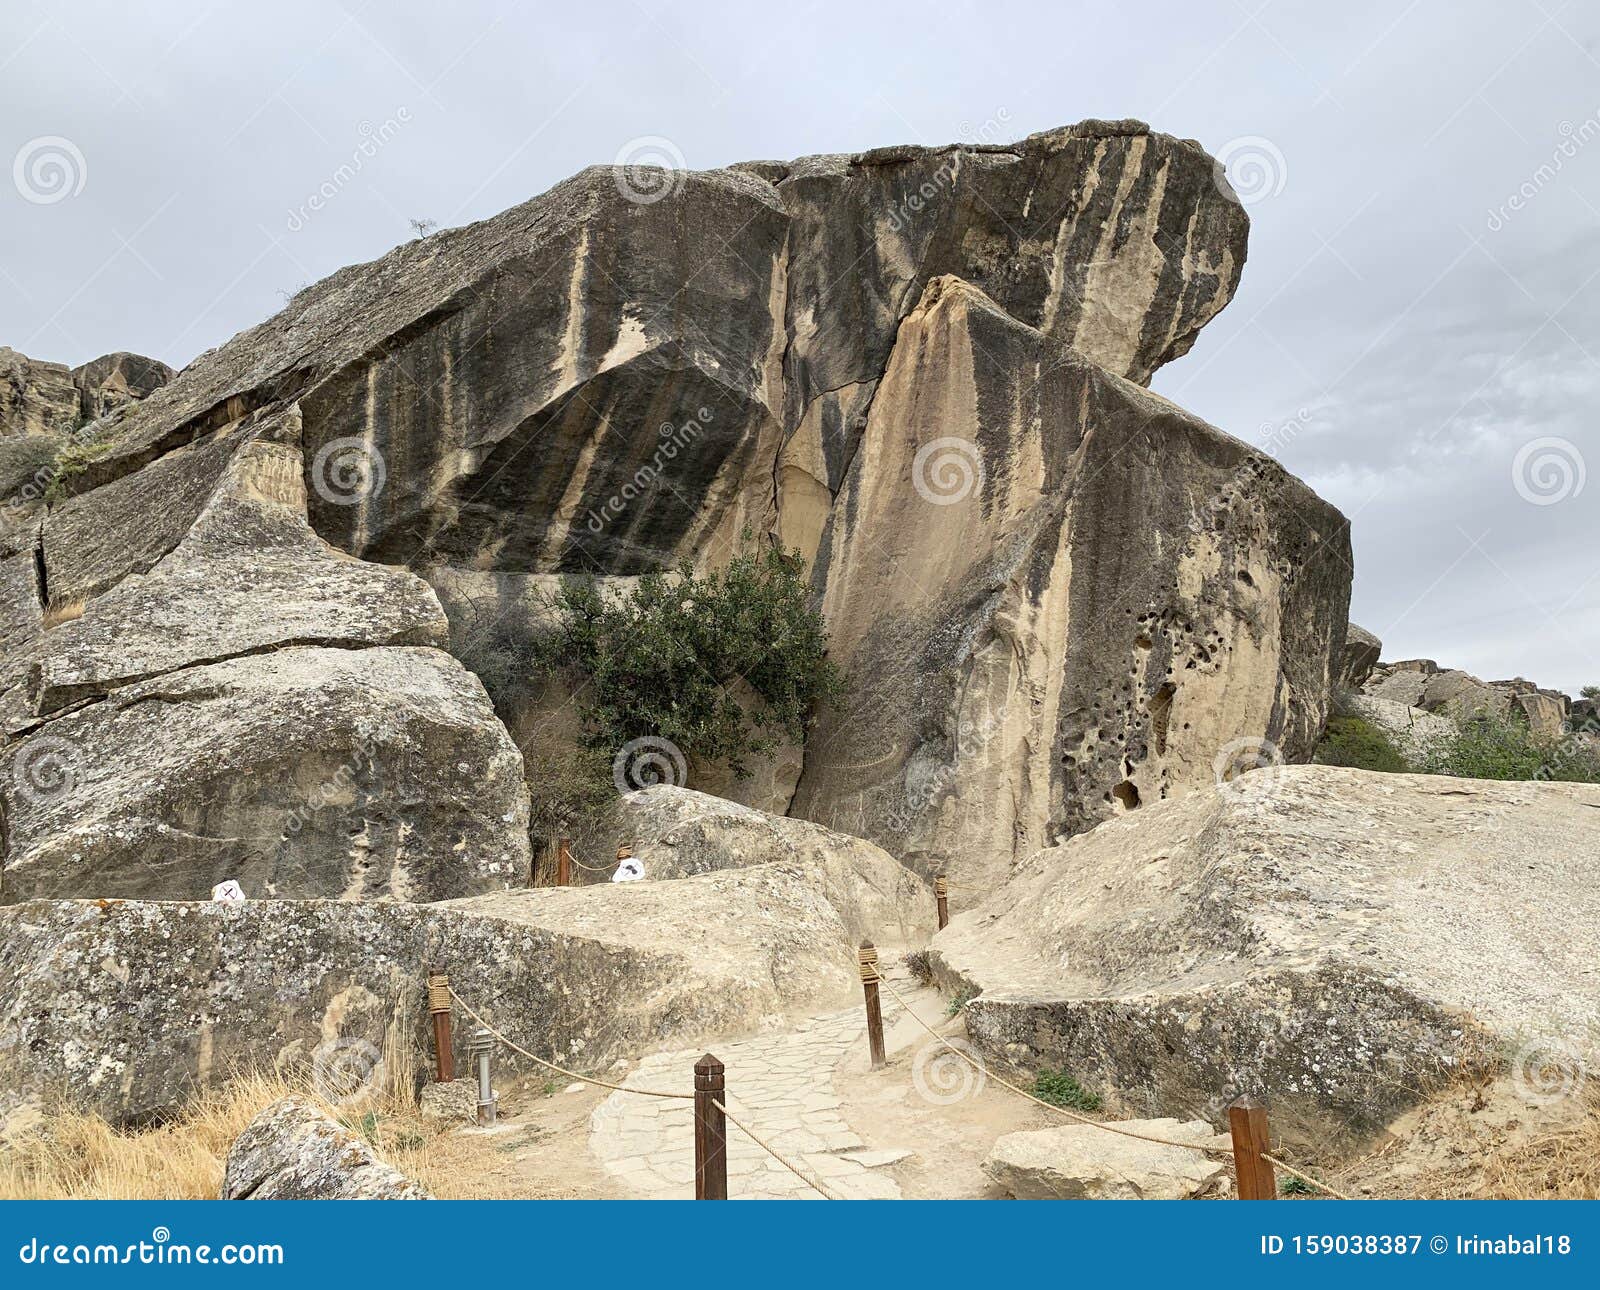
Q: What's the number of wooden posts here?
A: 7